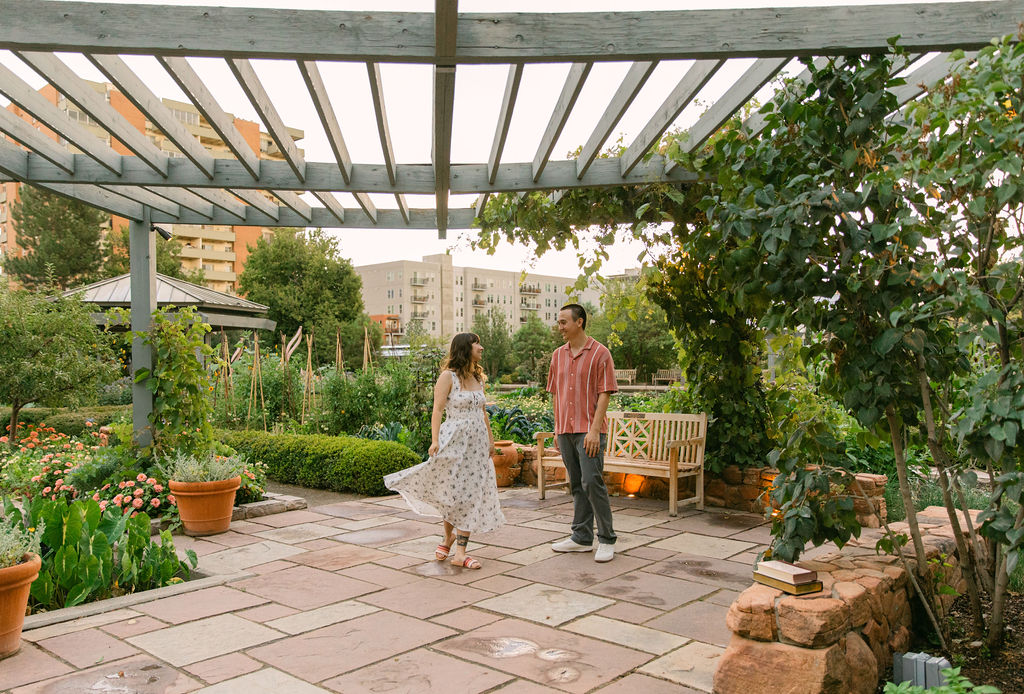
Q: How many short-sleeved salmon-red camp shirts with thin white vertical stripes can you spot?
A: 1